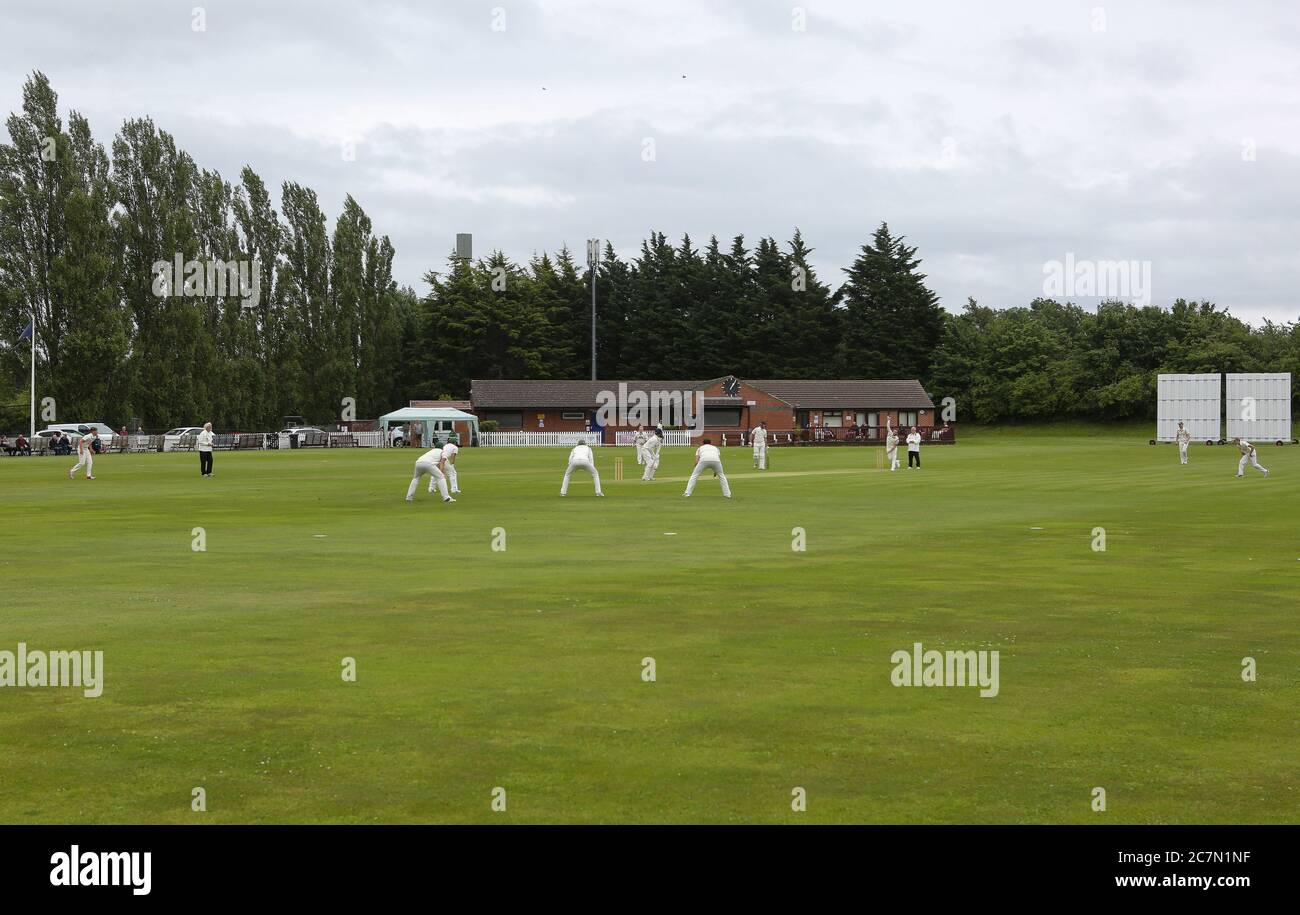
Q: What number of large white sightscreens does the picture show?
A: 2